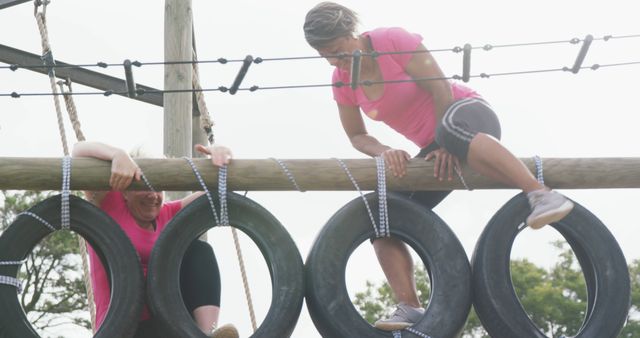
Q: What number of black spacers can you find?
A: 5